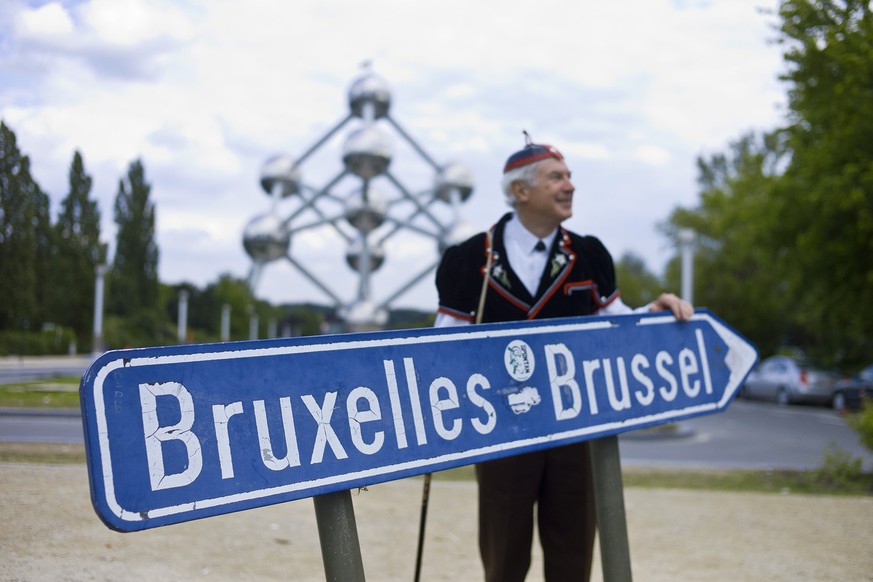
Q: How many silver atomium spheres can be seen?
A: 9